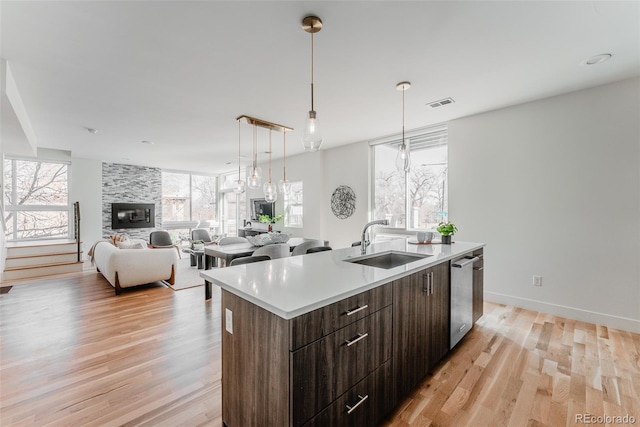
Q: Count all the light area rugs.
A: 1